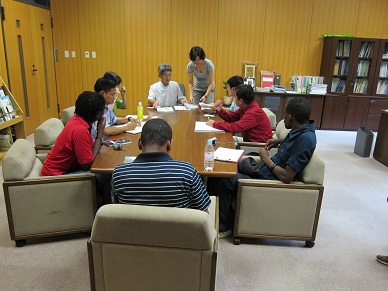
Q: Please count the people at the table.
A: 9